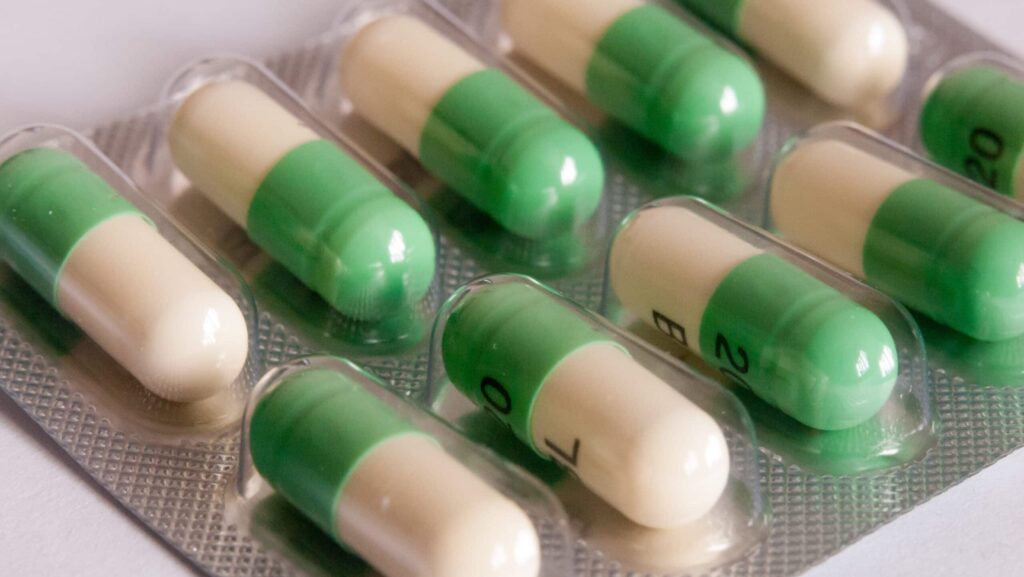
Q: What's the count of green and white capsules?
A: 10